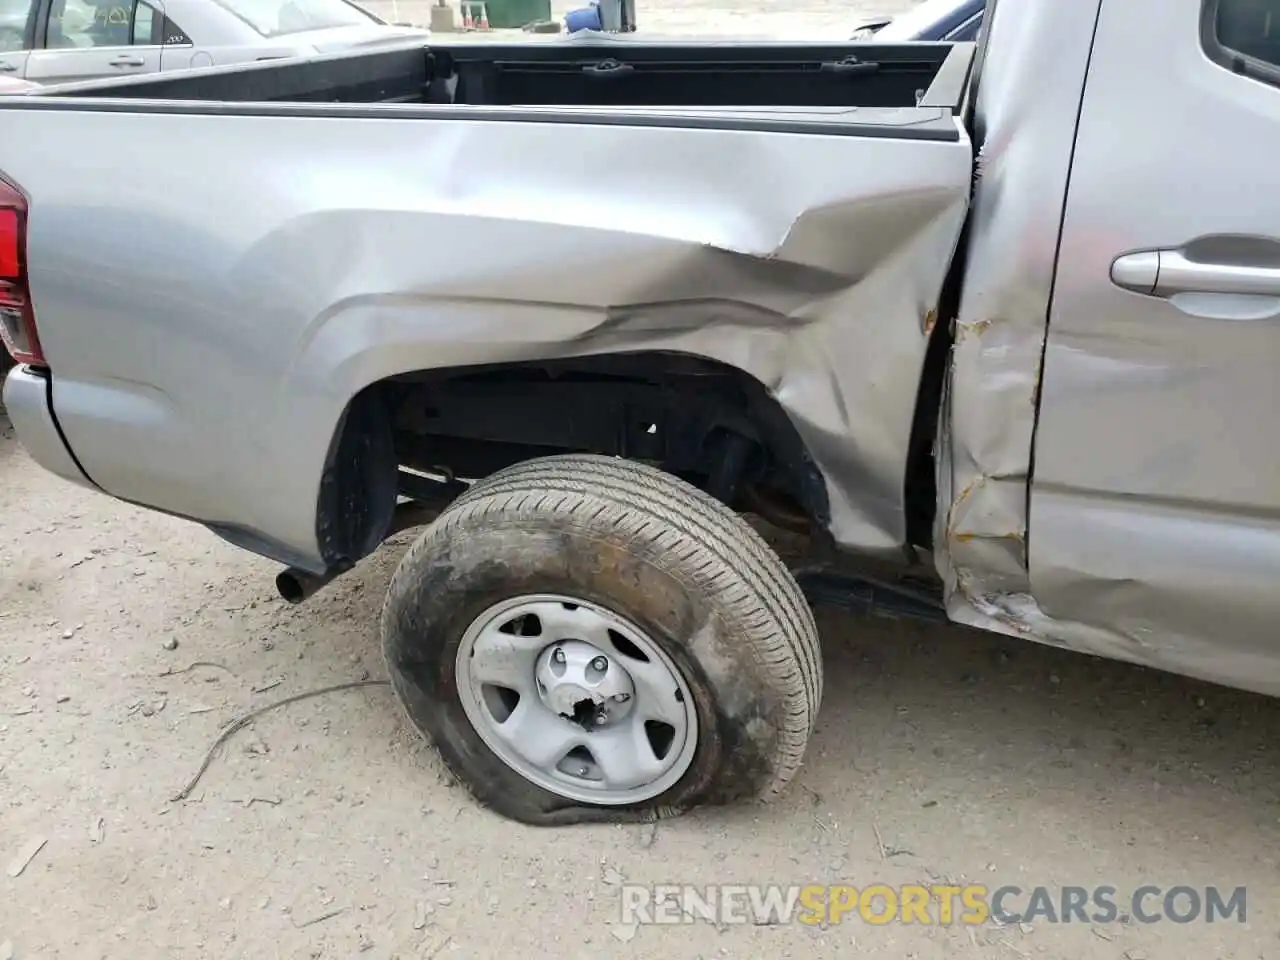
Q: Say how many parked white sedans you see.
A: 1